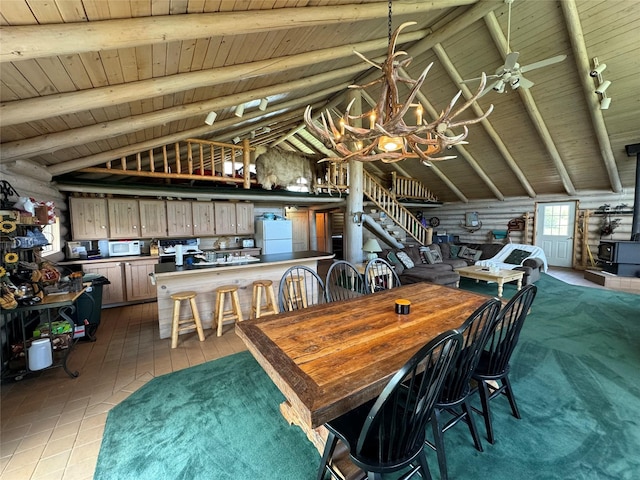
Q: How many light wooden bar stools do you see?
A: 4